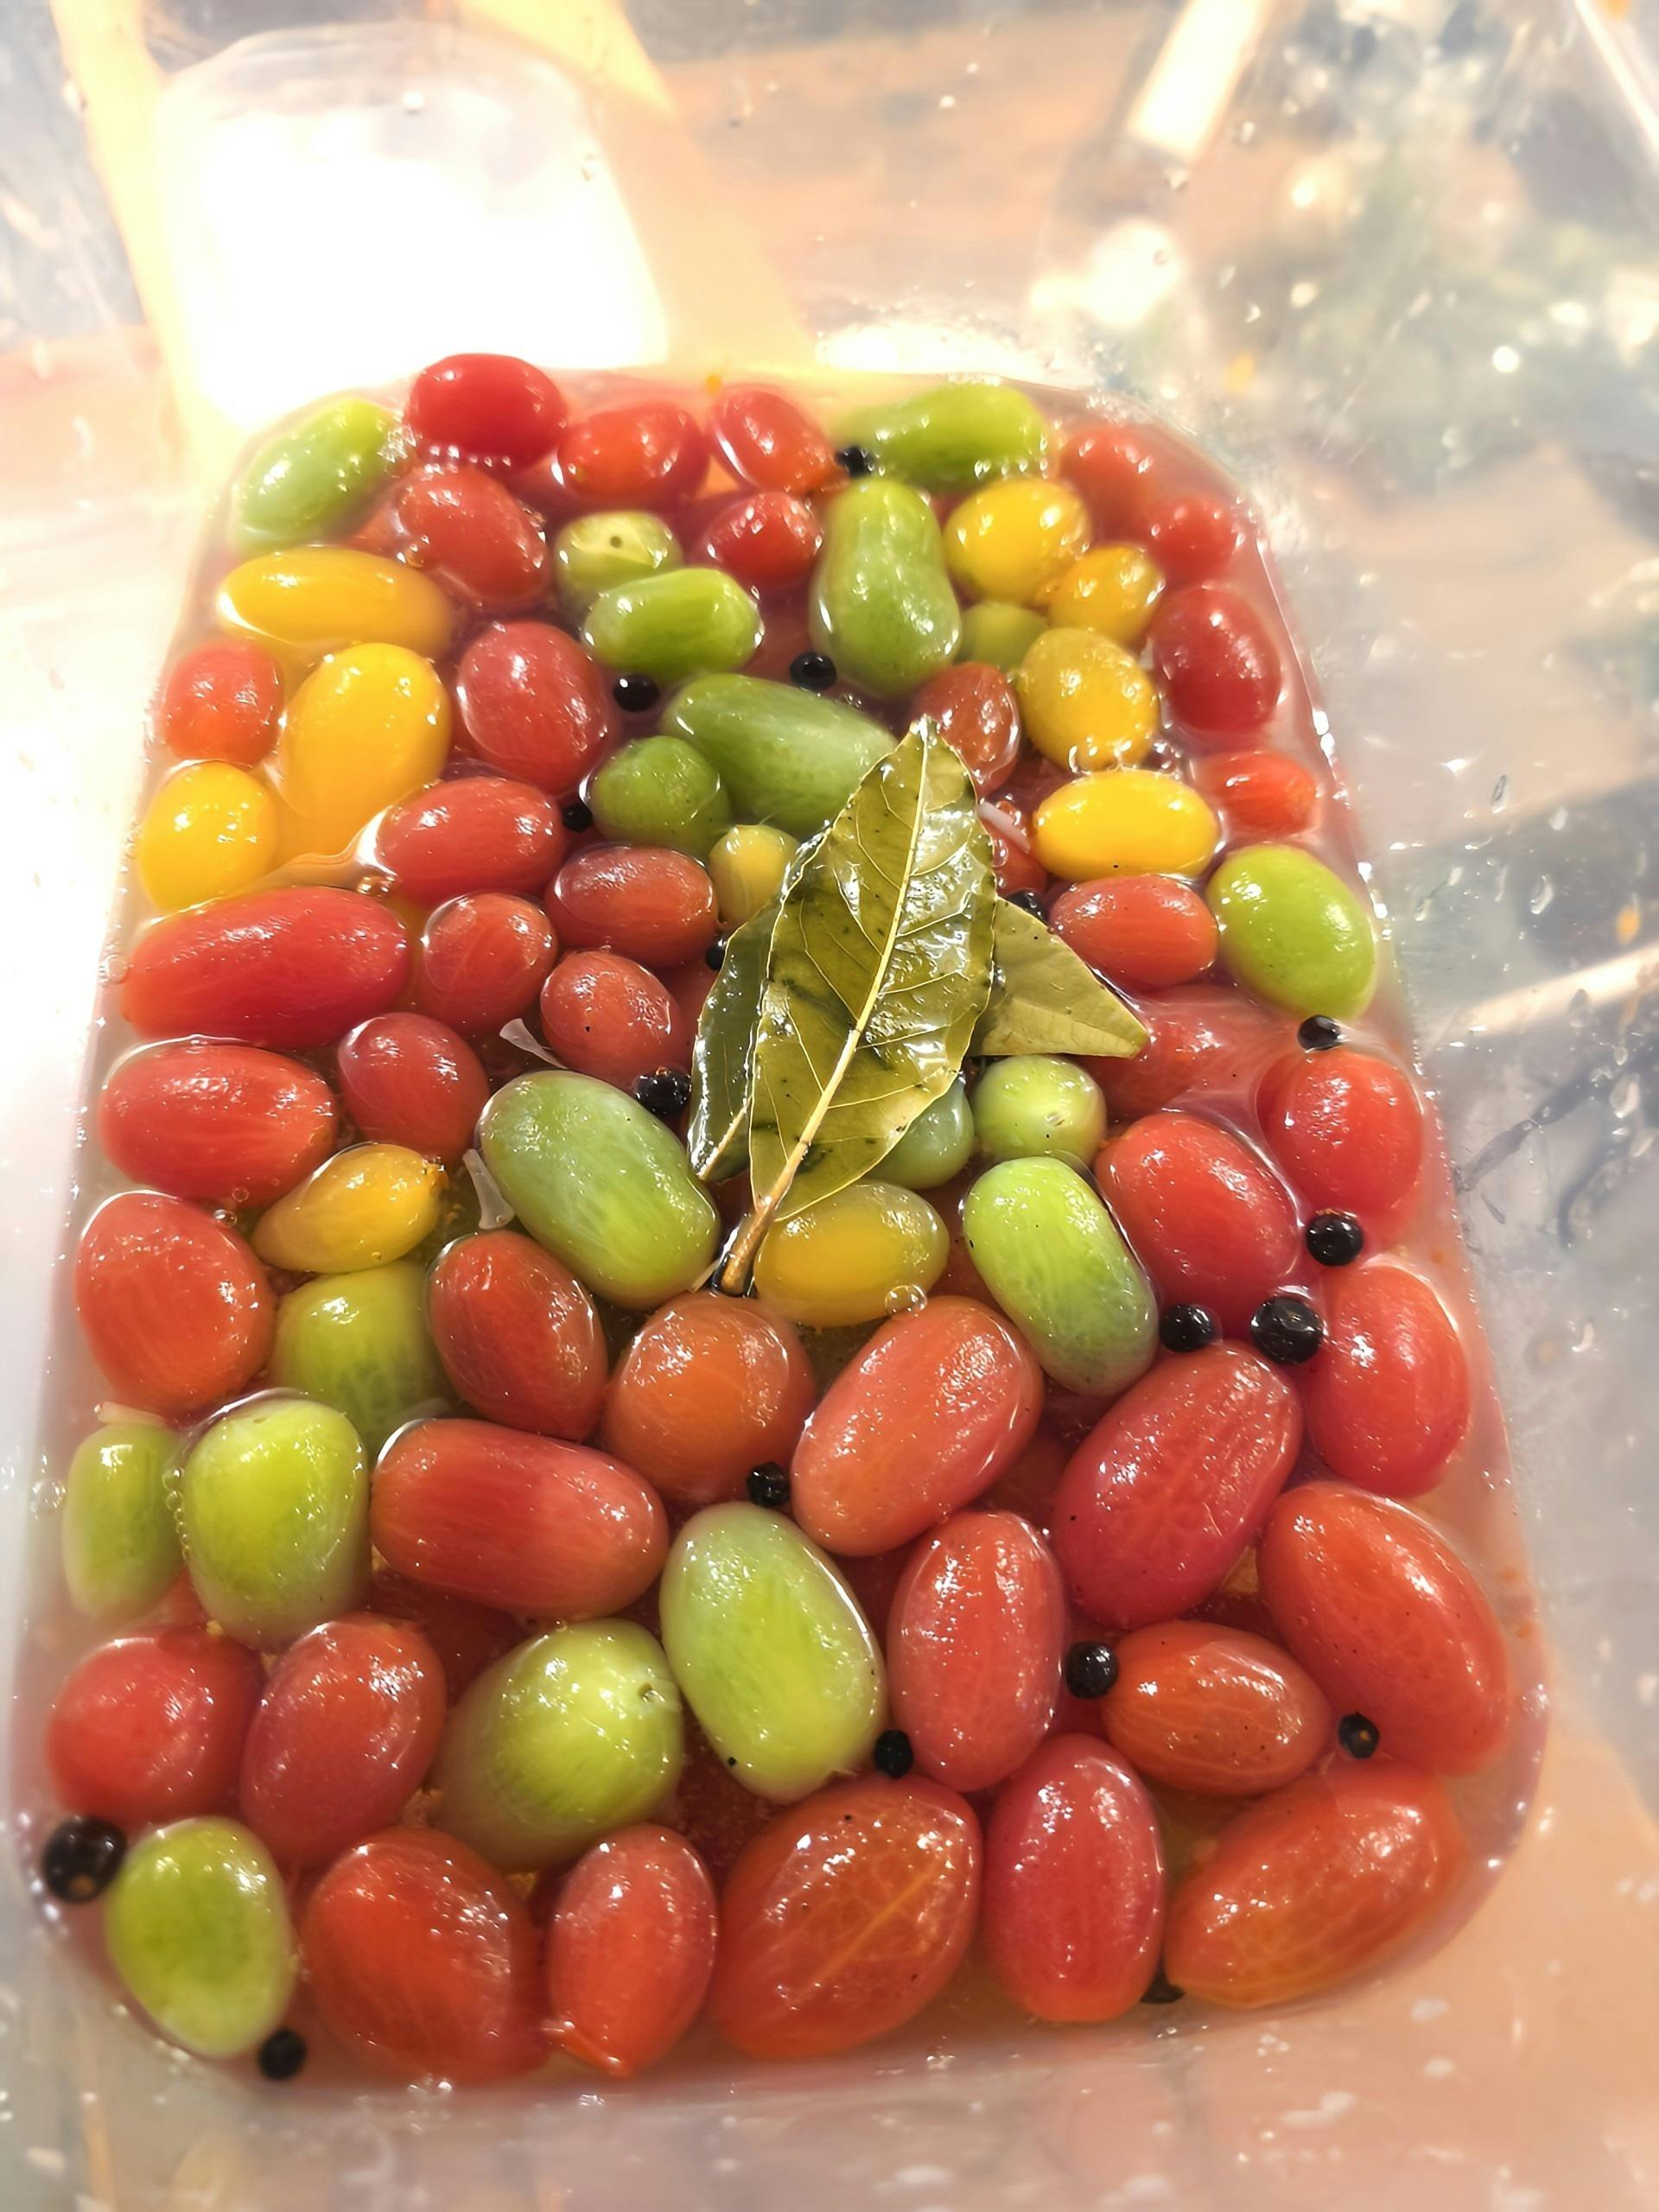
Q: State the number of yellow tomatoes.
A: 10